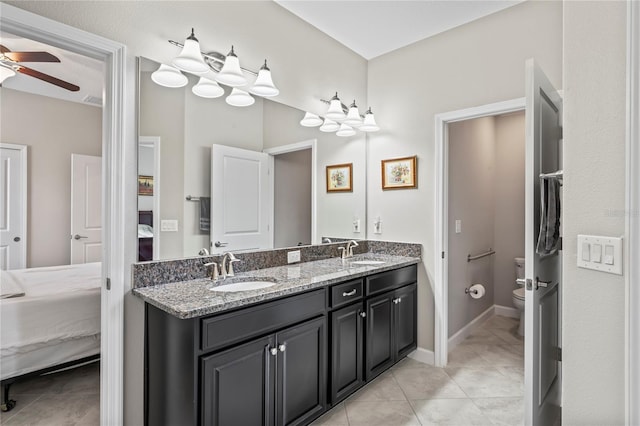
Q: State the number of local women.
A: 0